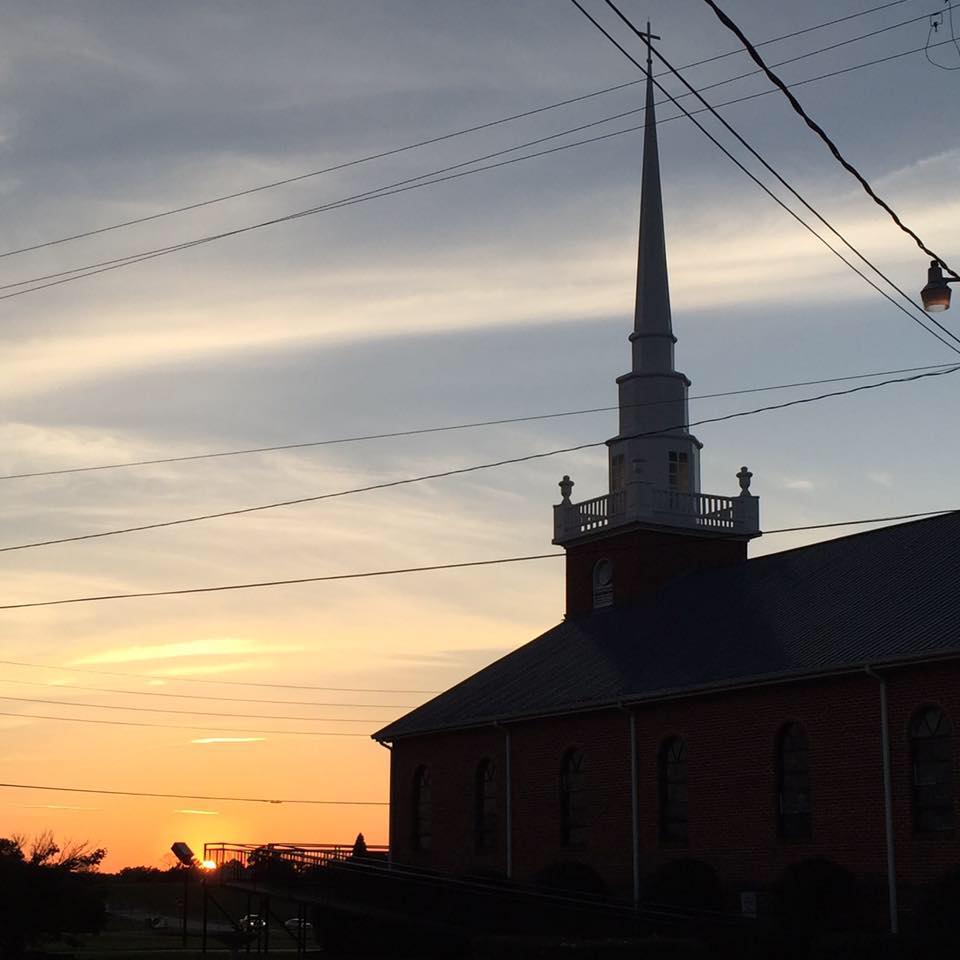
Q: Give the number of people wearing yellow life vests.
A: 0